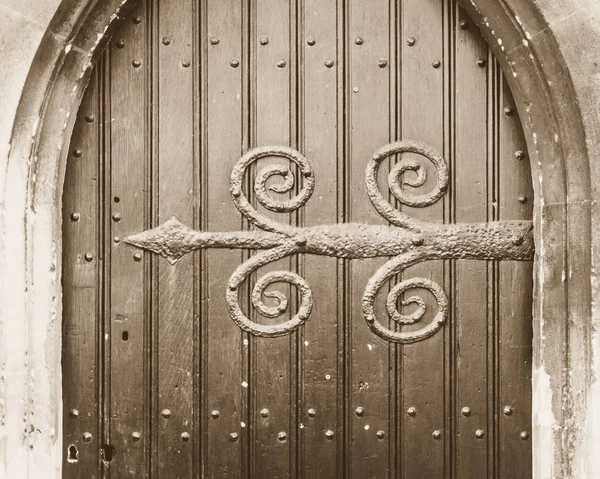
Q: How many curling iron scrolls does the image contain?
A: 4